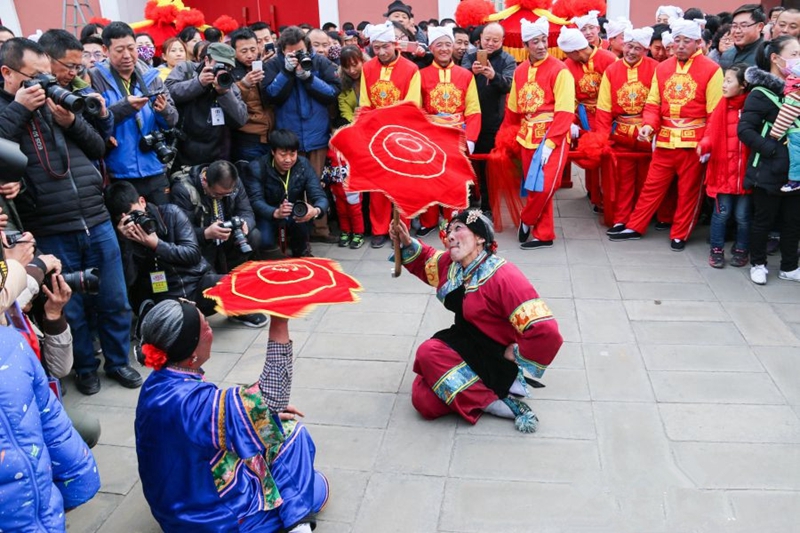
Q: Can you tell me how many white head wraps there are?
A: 10